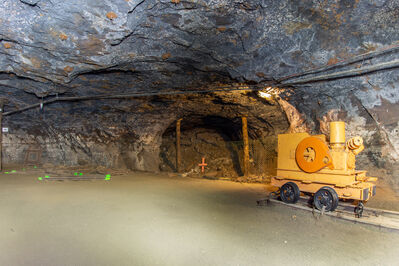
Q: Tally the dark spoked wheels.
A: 2